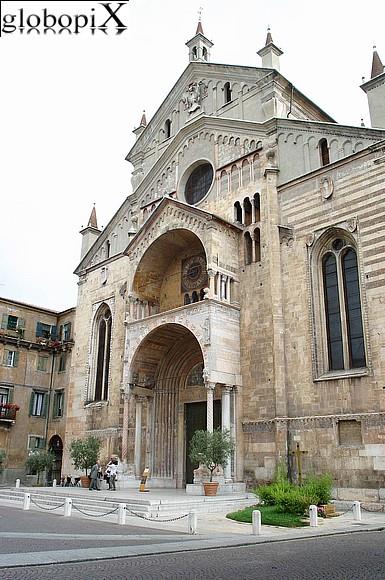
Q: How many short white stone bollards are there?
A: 9